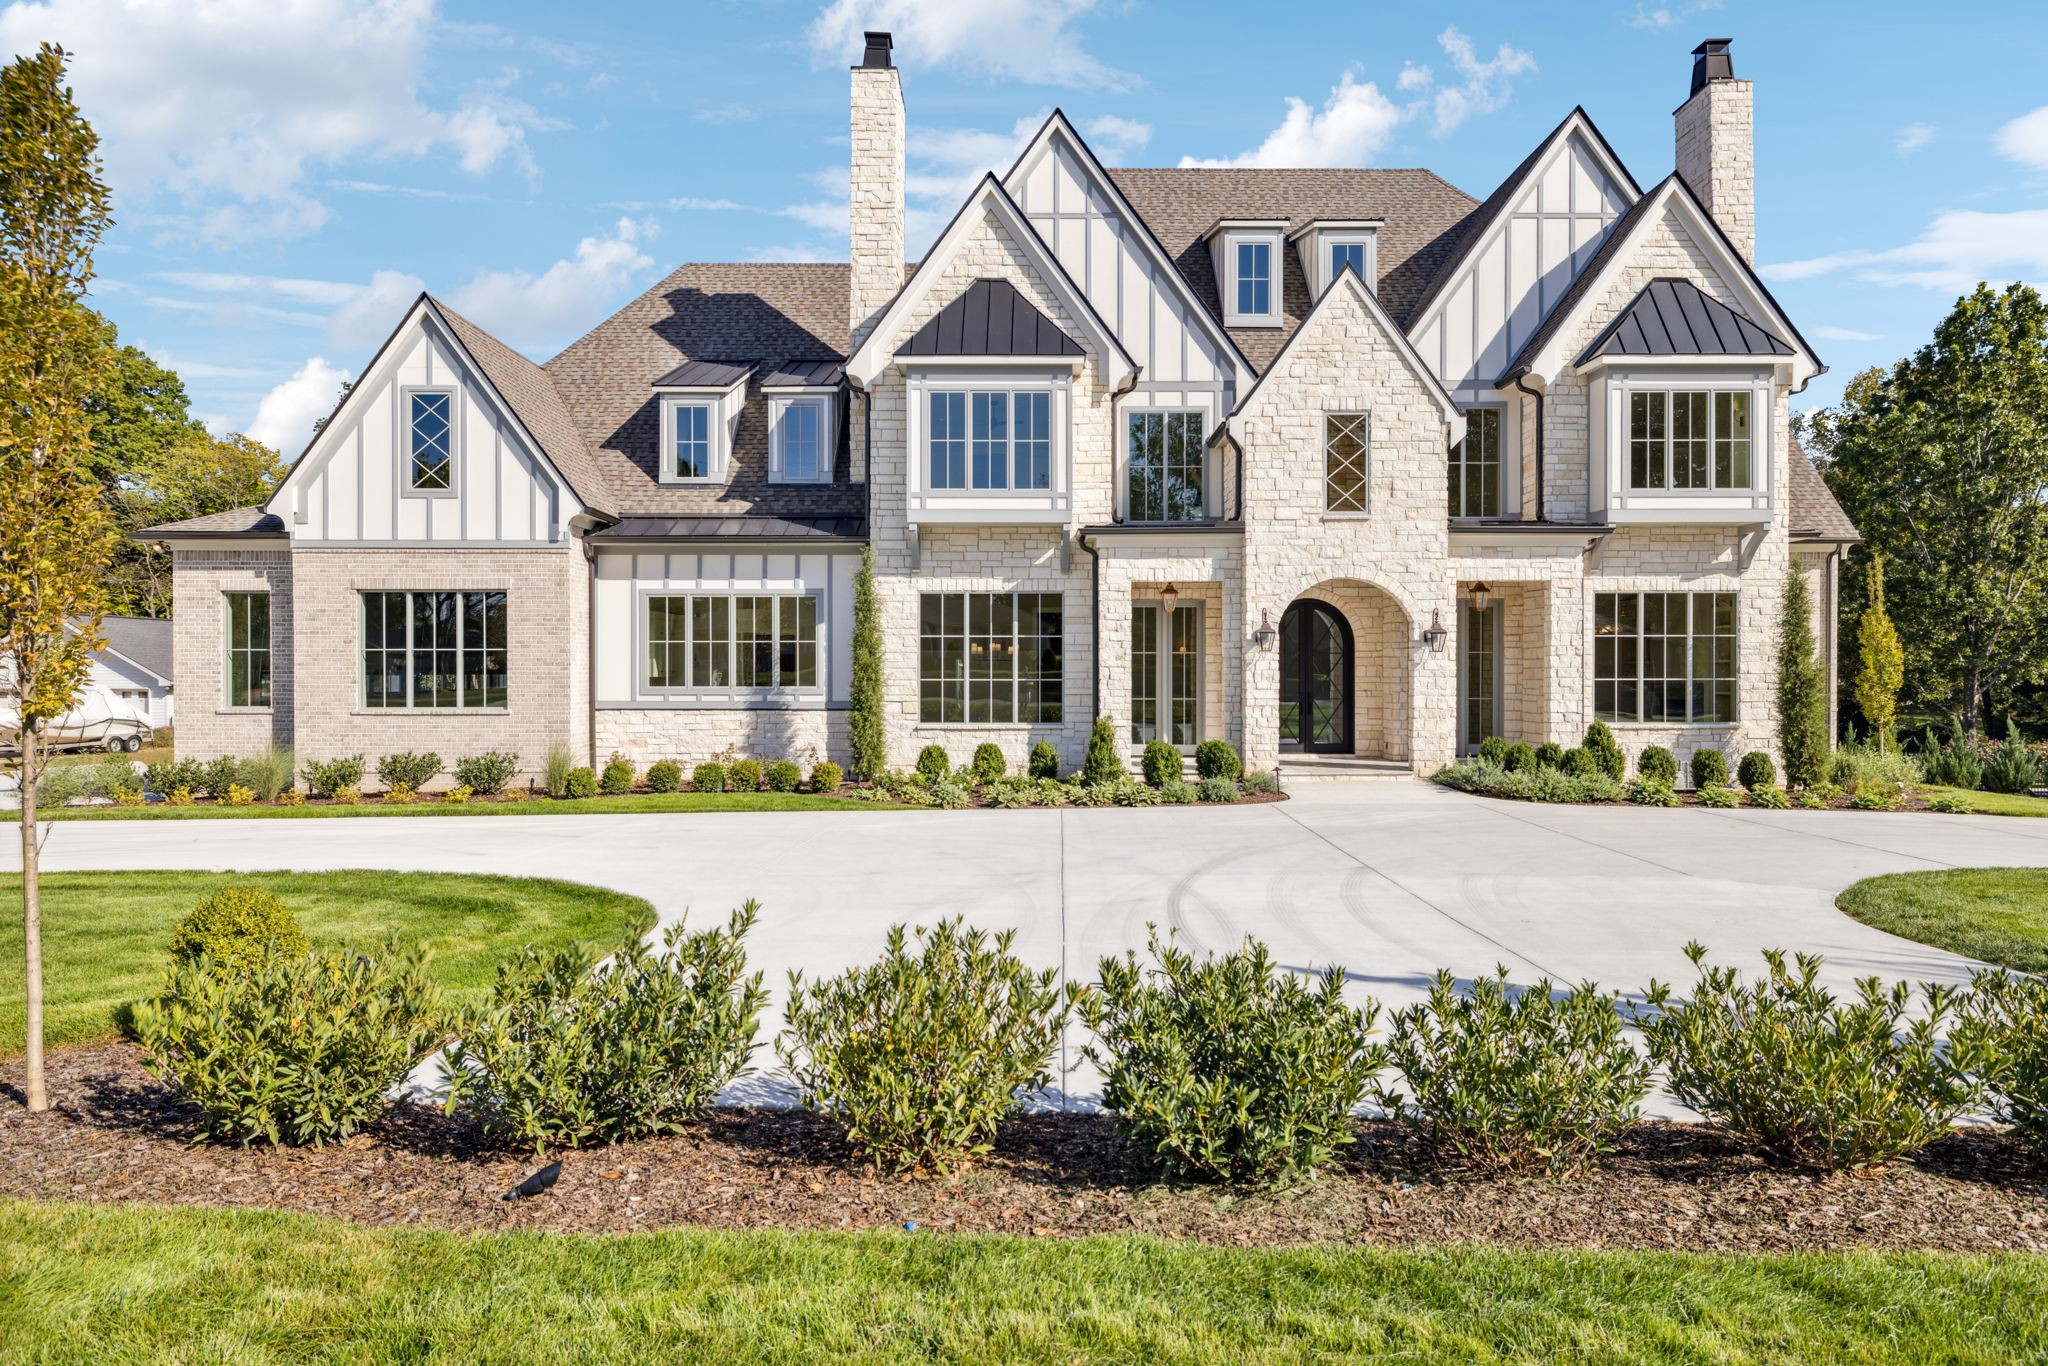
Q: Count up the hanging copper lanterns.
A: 2